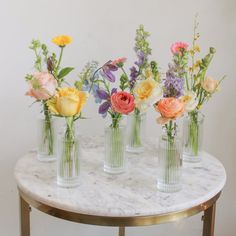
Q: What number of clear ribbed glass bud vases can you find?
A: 6